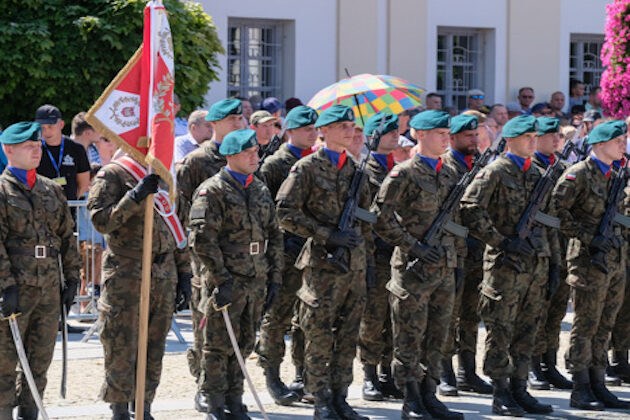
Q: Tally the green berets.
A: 11